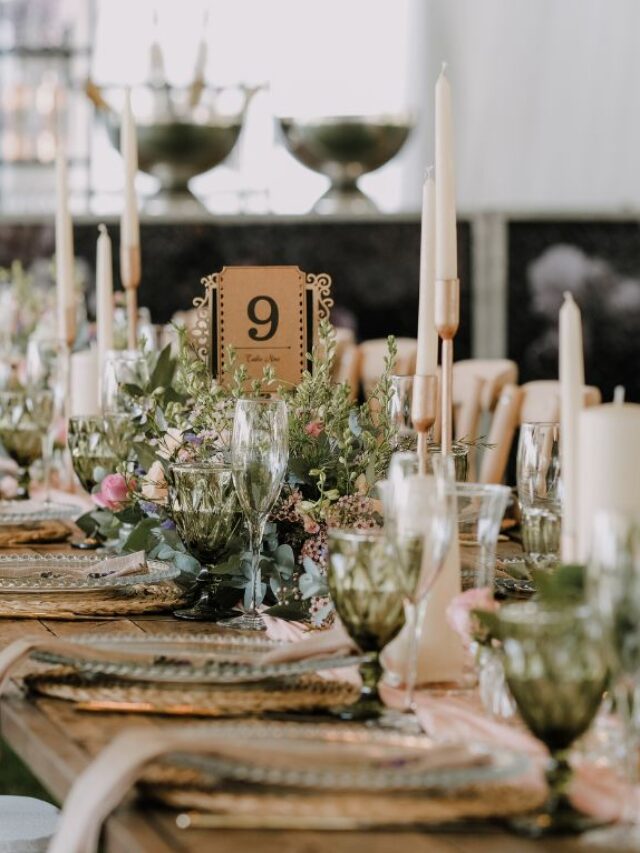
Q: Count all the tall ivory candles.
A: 6